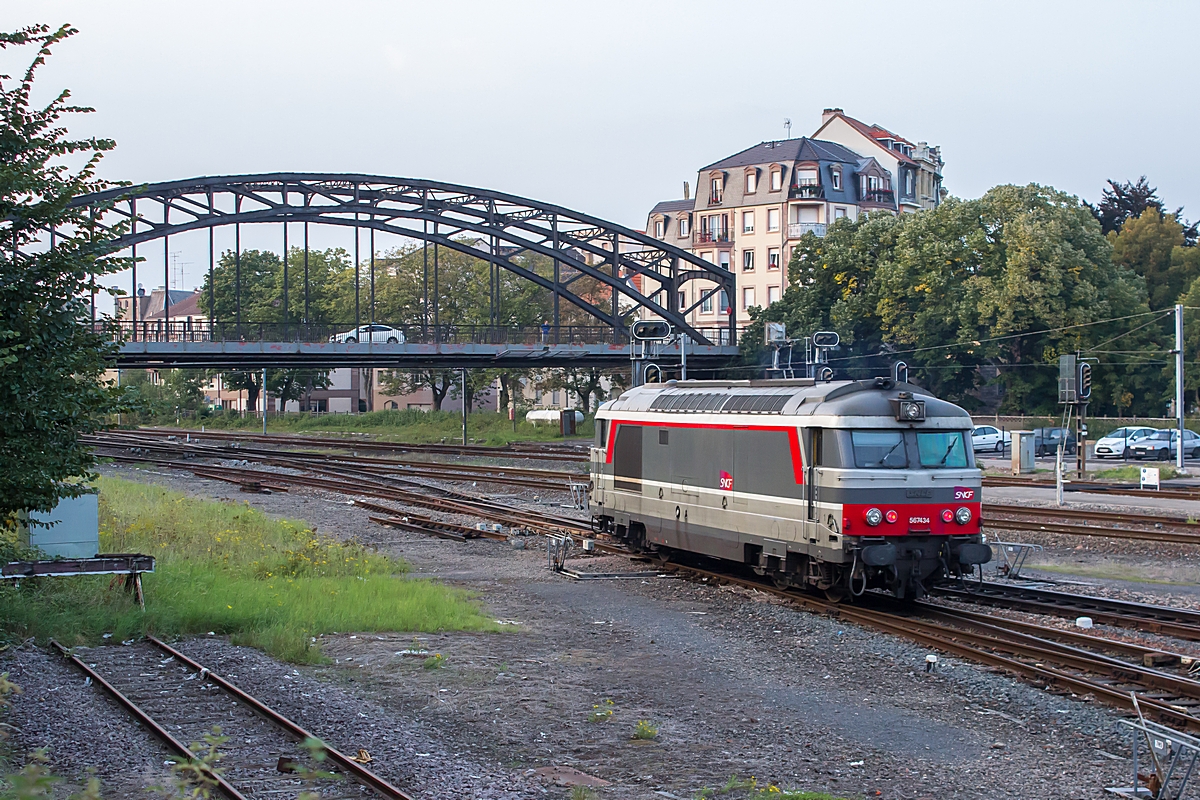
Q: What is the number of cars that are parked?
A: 4